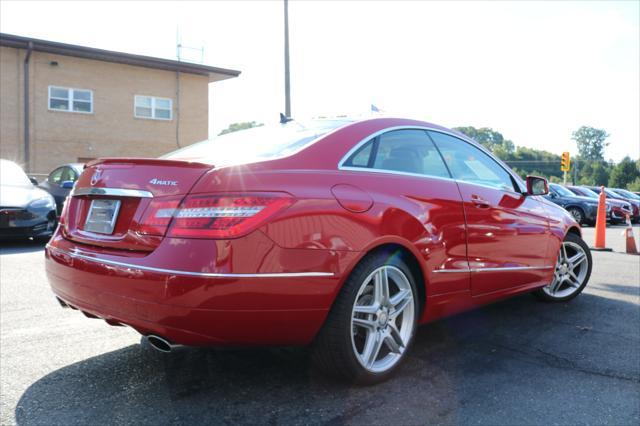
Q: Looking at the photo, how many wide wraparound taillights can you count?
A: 1